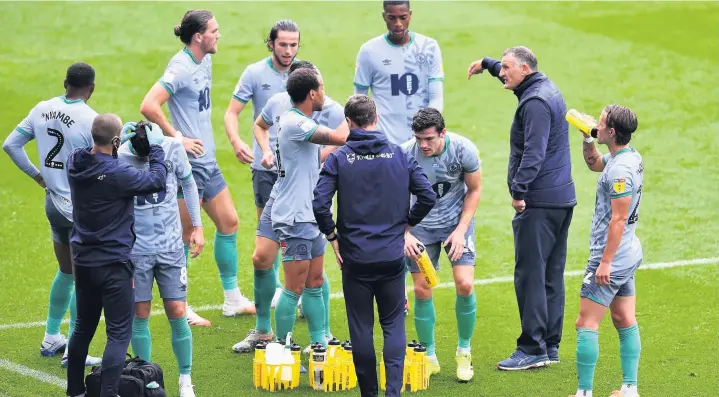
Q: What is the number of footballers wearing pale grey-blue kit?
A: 9